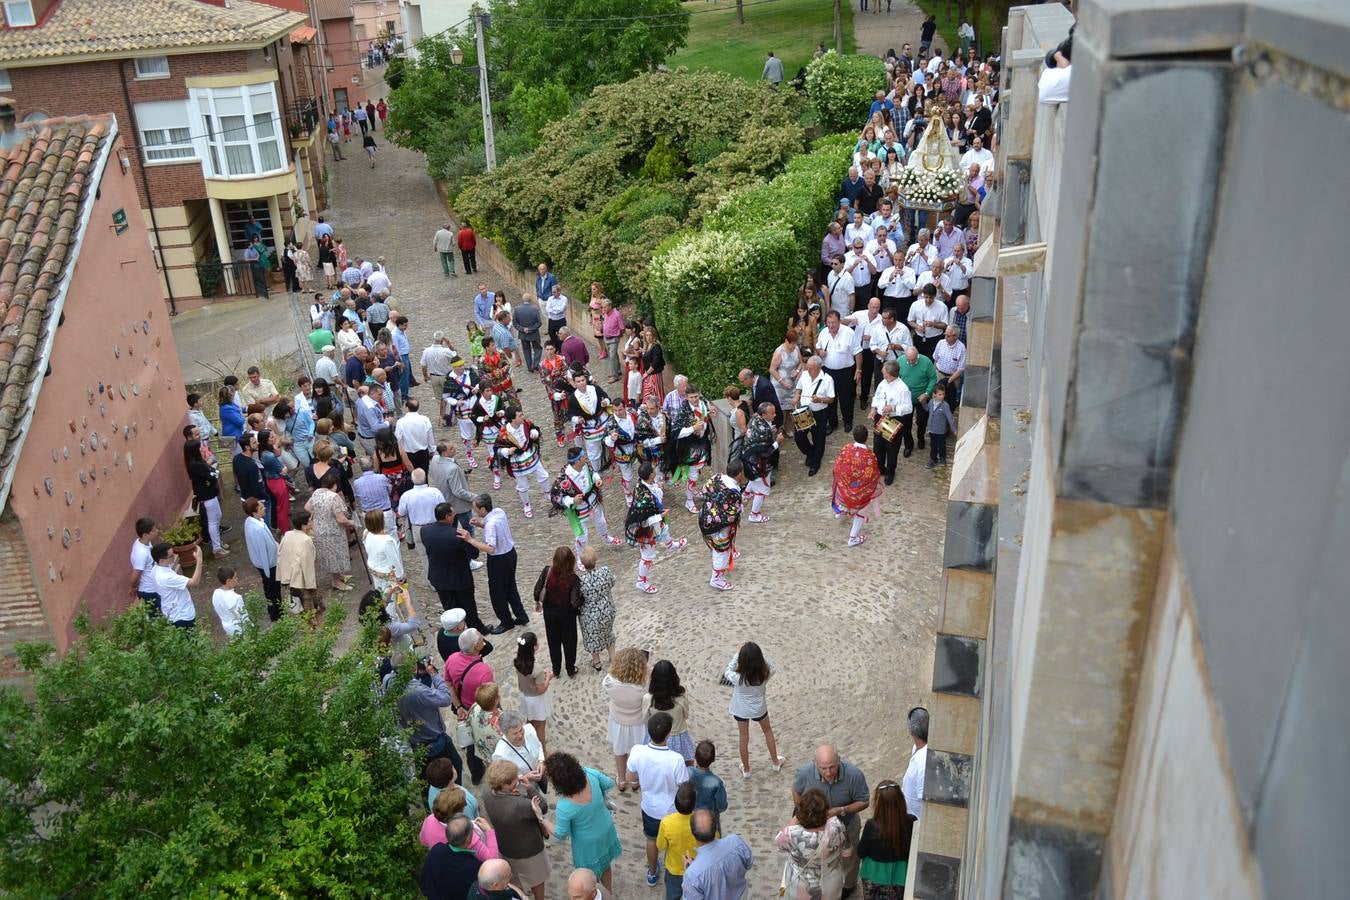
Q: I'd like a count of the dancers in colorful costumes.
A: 15